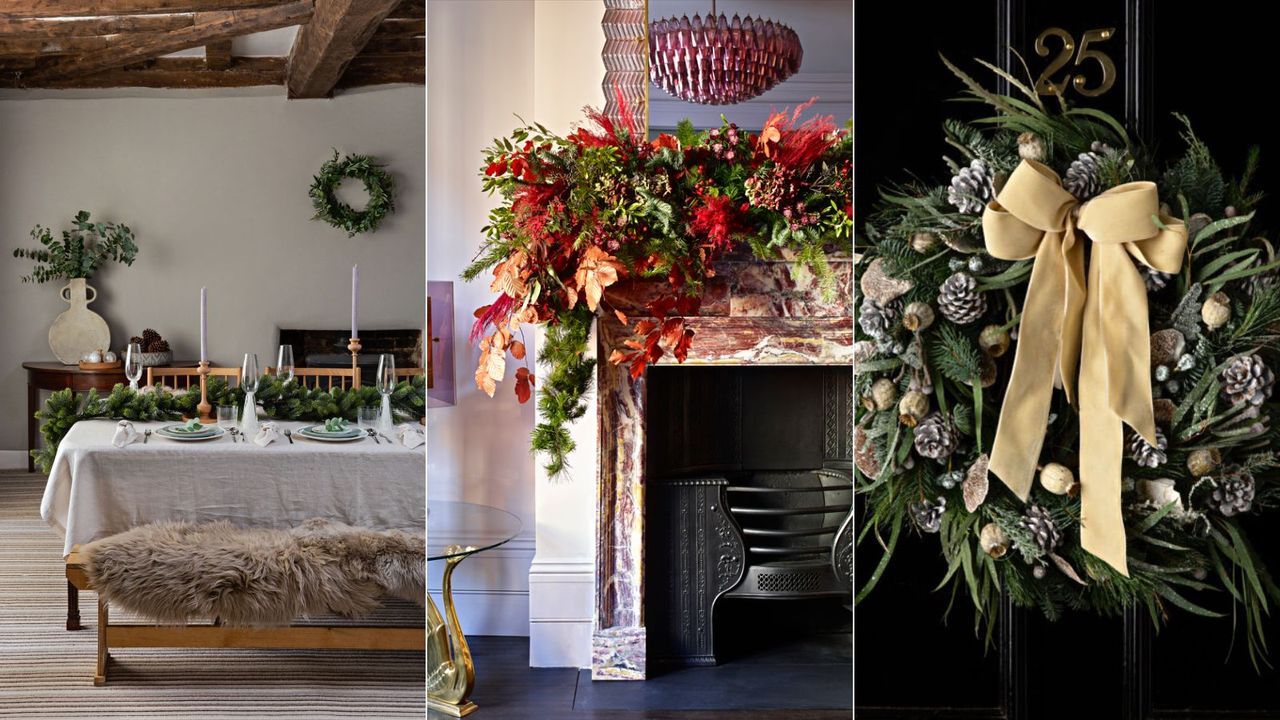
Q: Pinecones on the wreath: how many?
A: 12